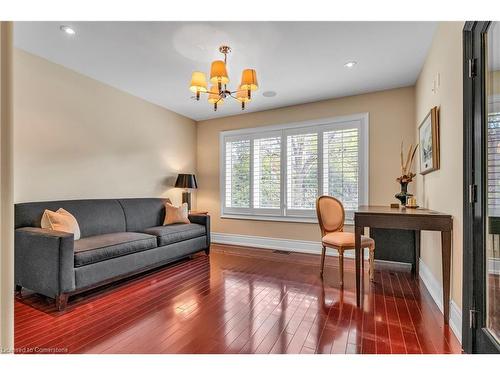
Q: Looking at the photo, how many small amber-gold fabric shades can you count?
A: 5